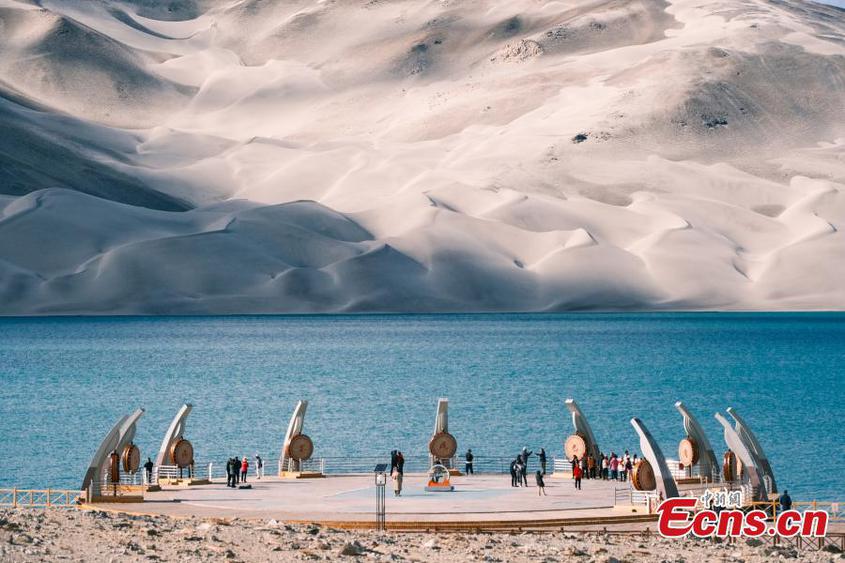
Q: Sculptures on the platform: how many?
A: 10